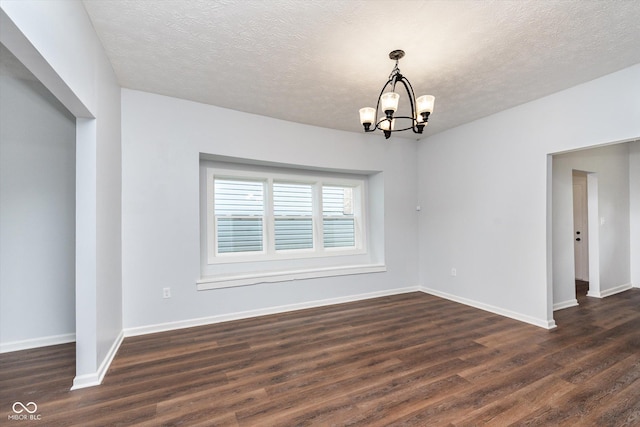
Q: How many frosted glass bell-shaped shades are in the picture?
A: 5